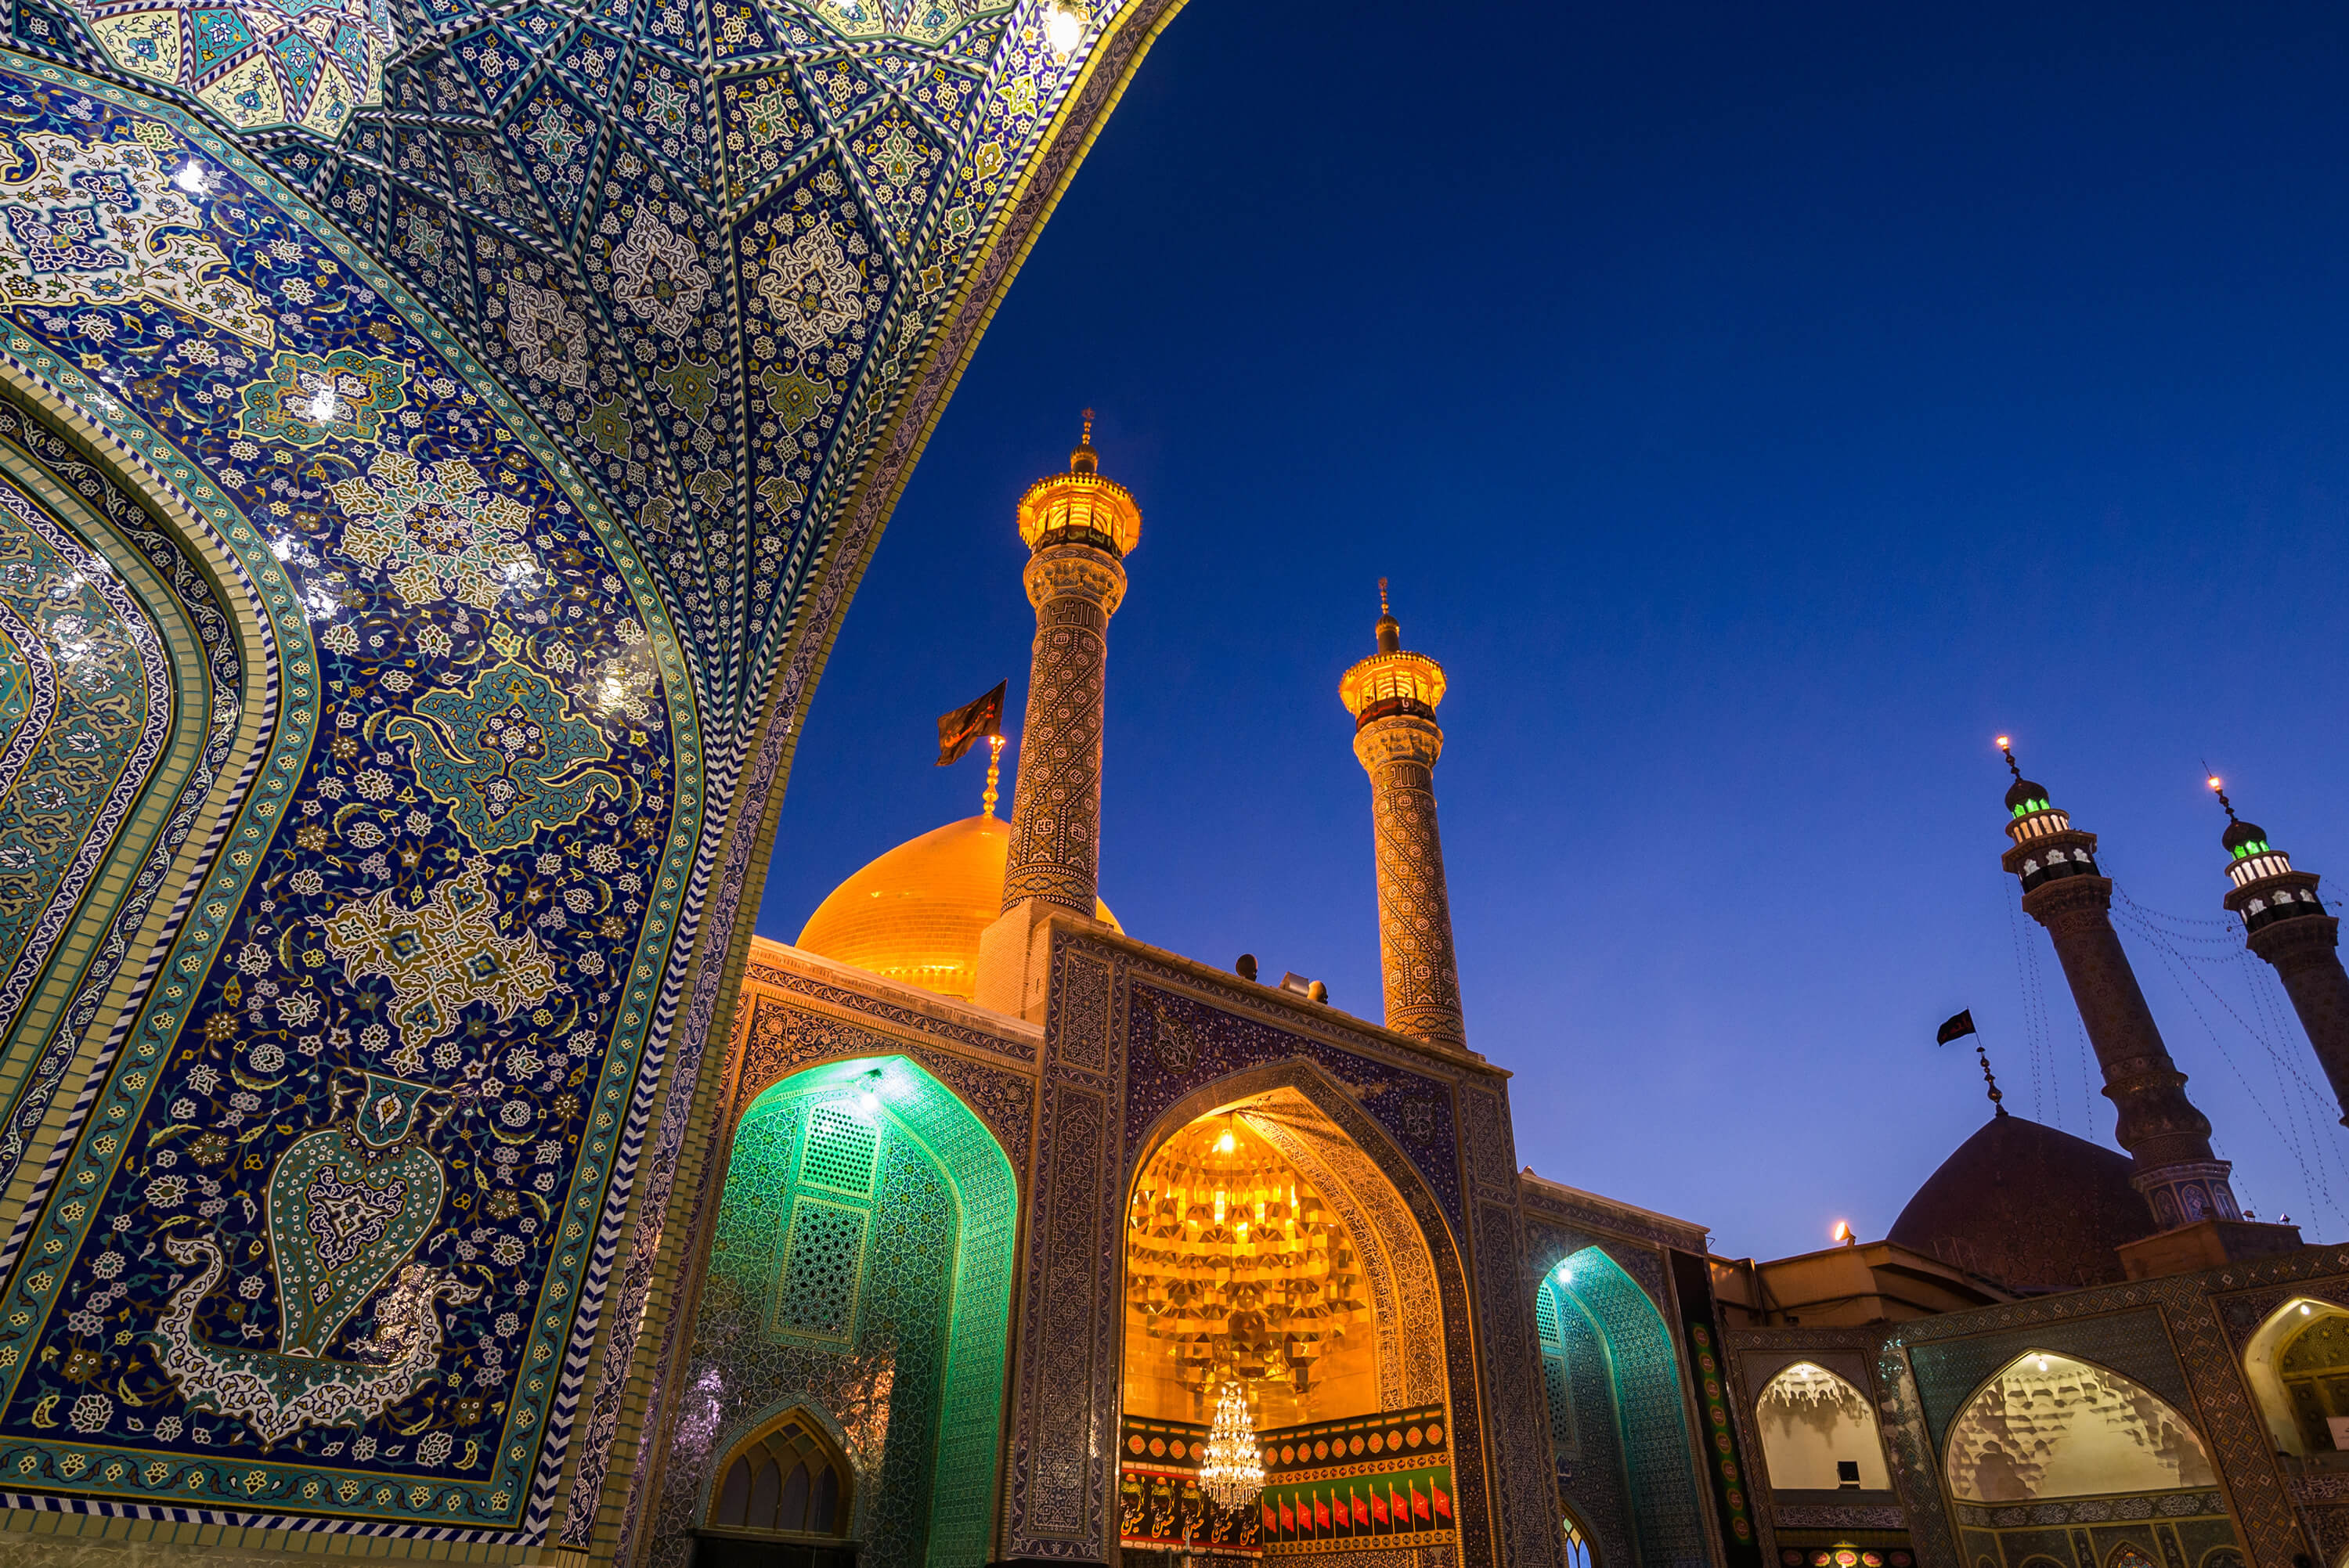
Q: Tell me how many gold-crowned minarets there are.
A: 2